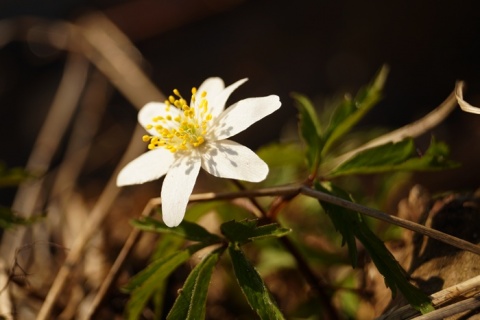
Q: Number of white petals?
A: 7